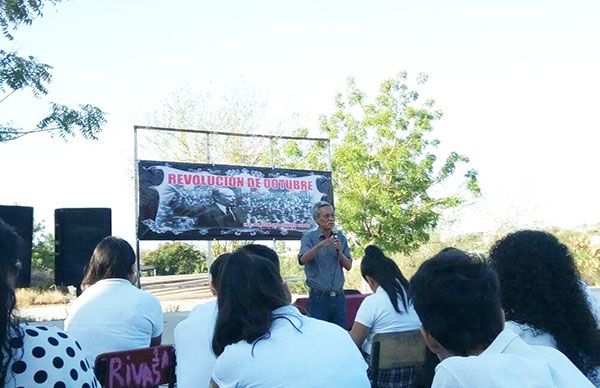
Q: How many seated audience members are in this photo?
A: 8